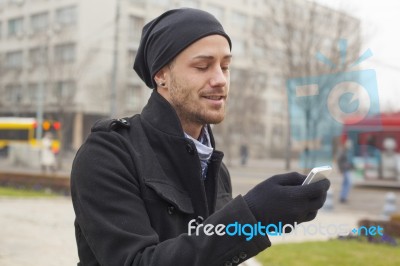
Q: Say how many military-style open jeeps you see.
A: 0